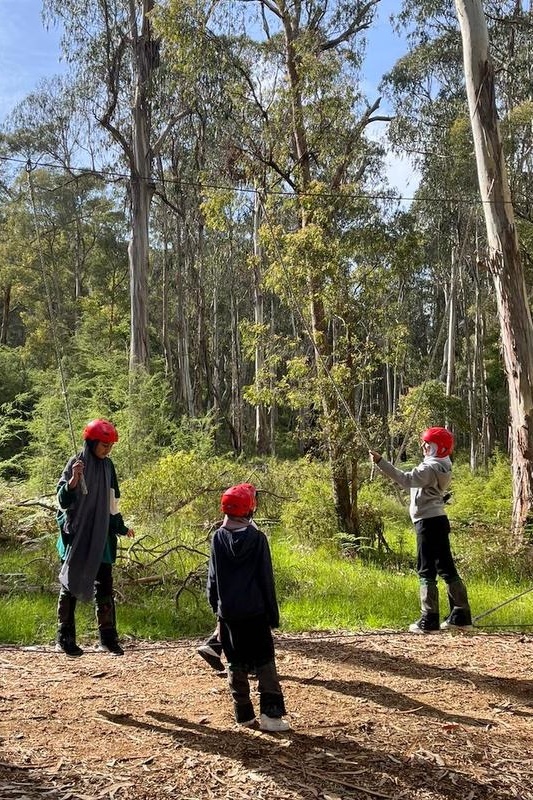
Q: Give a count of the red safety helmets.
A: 3